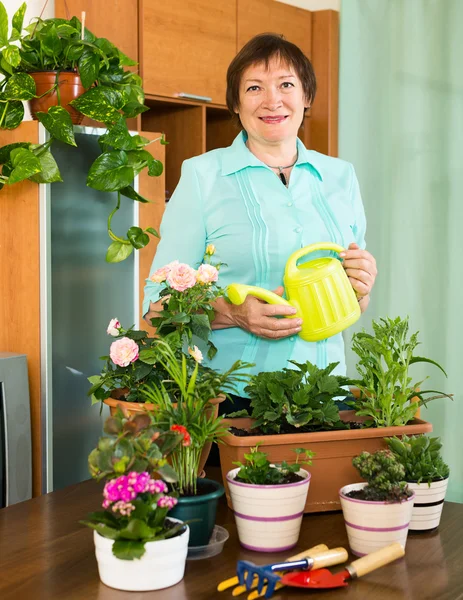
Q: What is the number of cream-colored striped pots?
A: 3